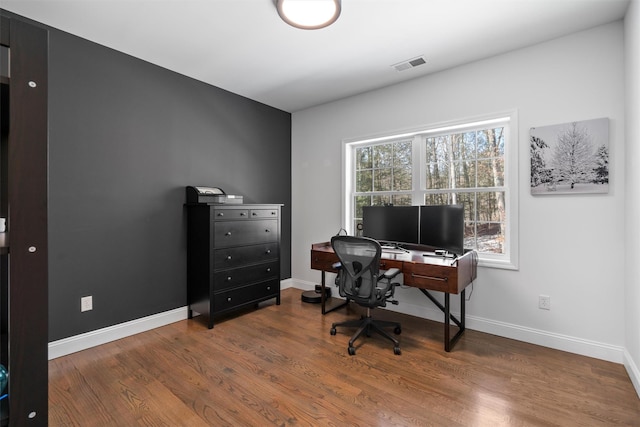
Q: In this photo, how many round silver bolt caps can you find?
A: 3